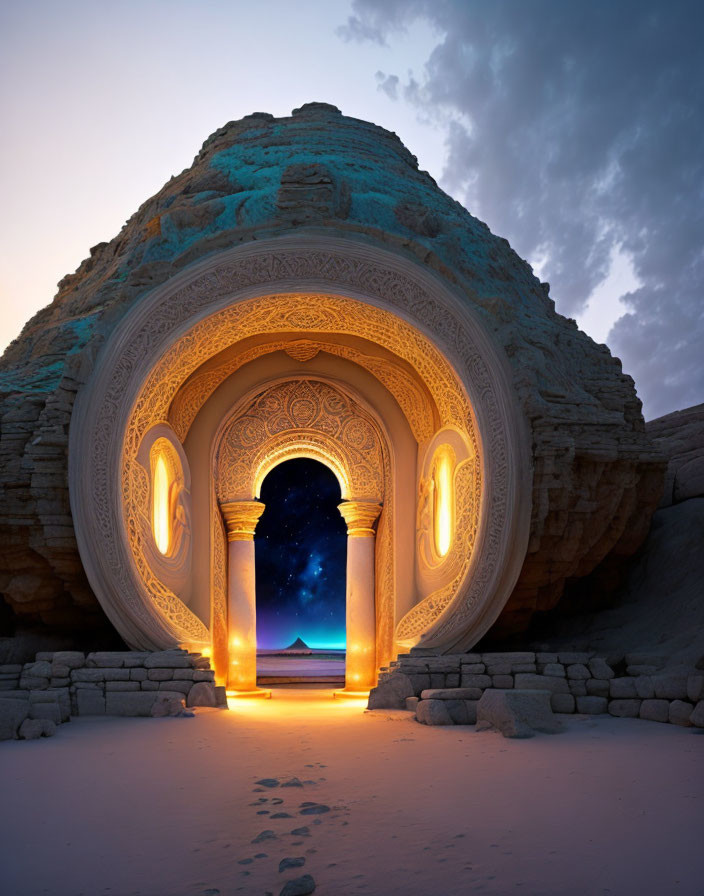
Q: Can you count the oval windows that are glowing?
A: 2